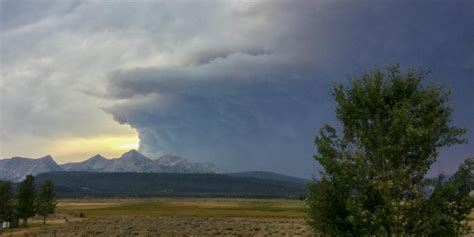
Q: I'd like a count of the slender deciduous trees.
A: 3